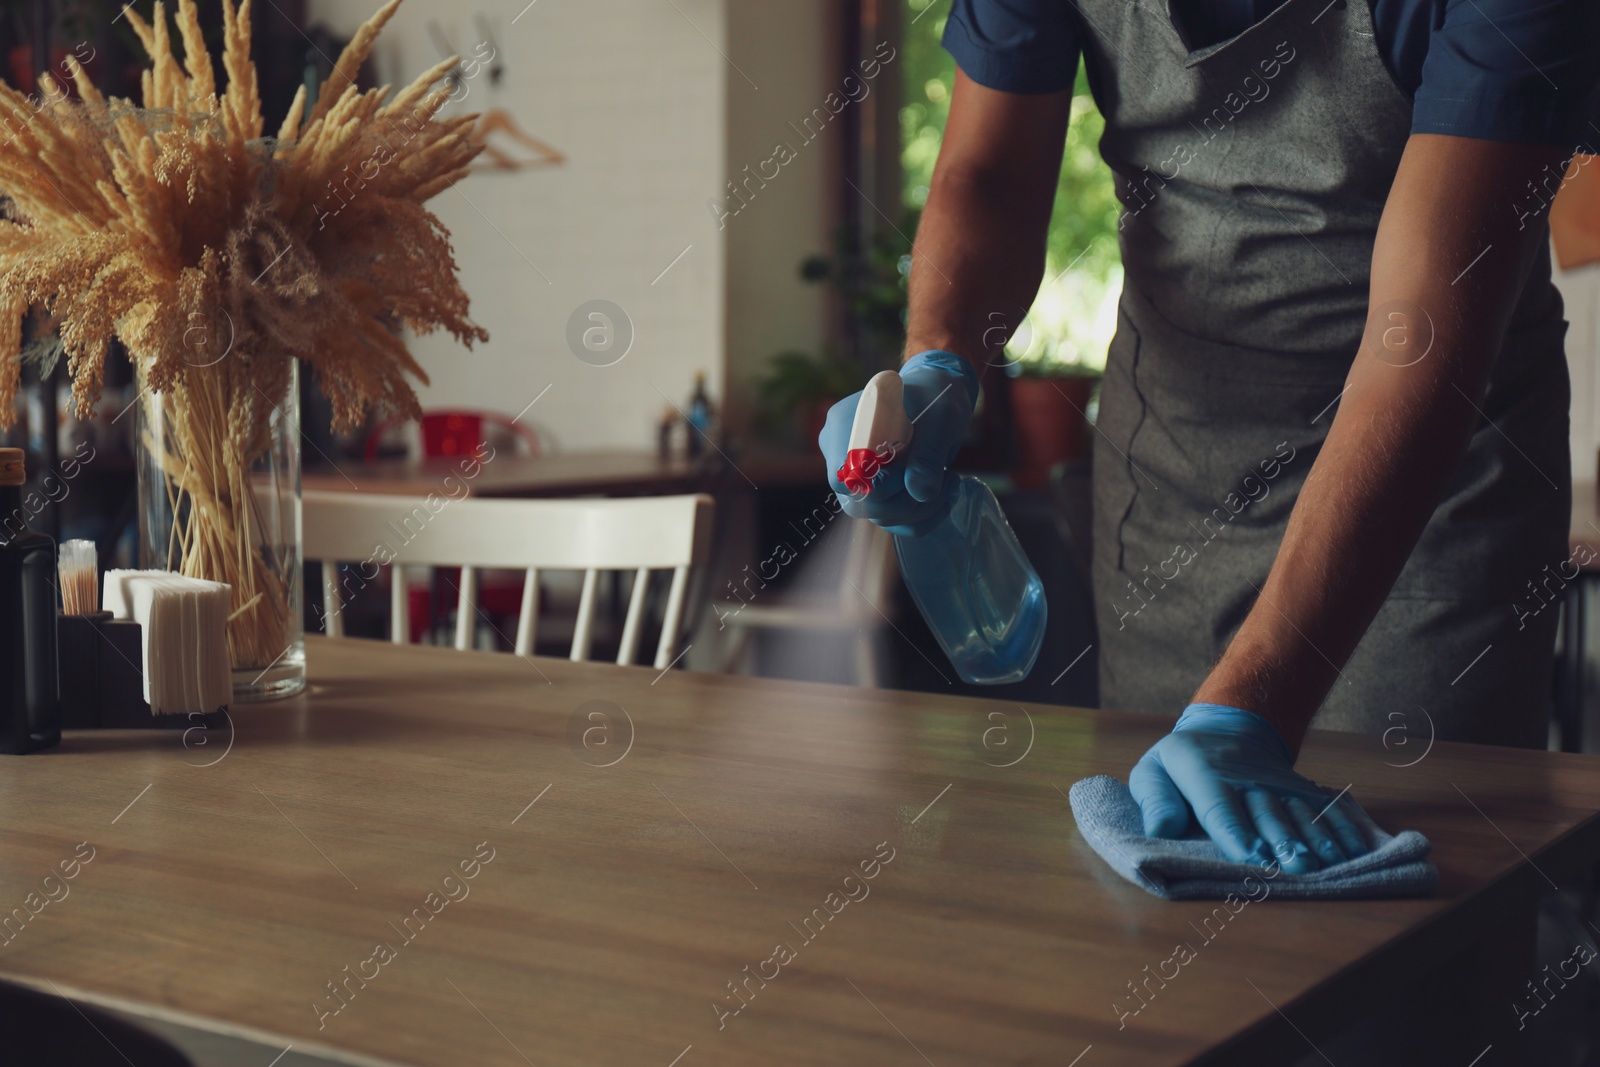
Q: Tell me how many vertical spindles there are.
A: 7